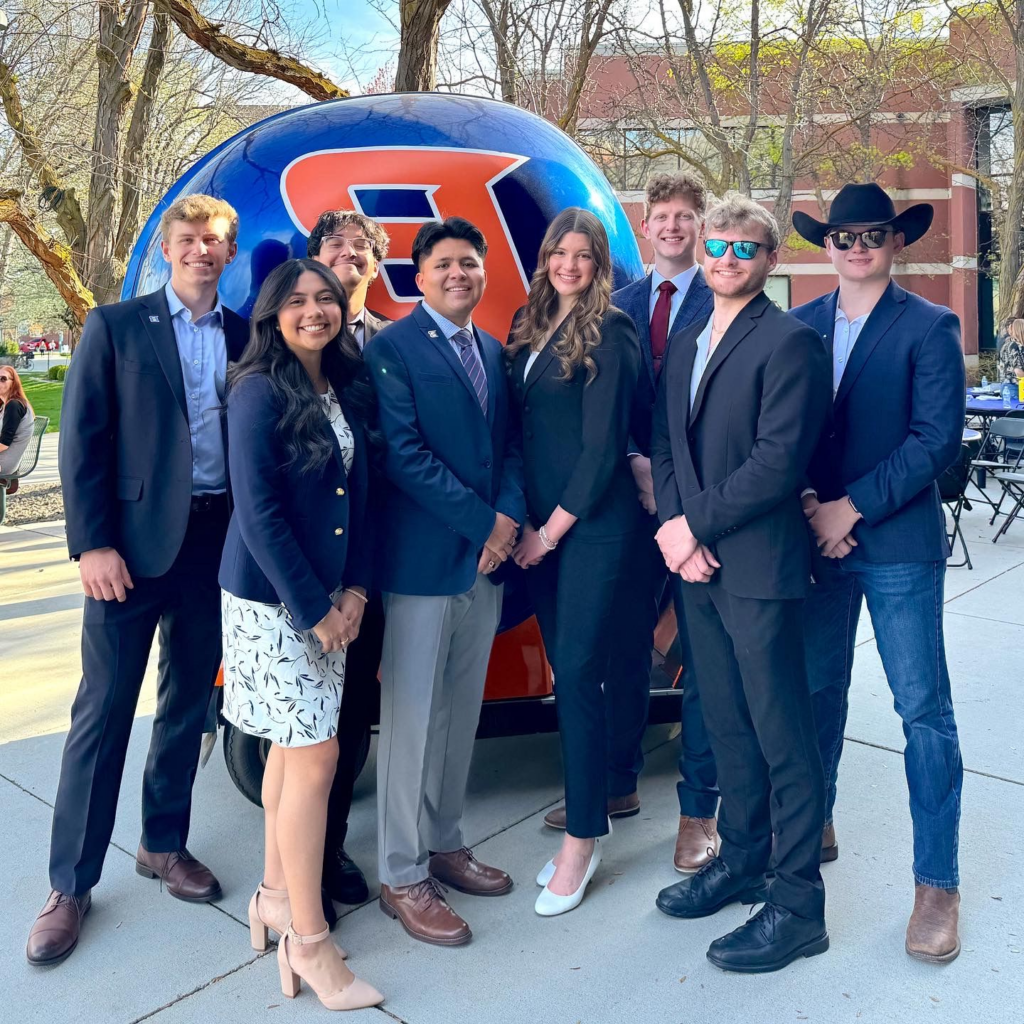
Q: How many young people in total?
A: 8